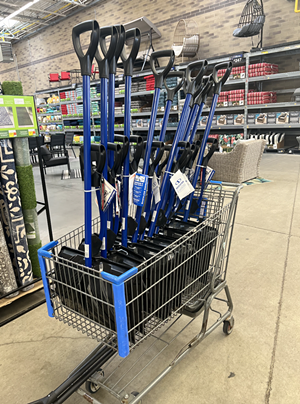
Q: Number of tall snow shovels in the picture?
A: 11